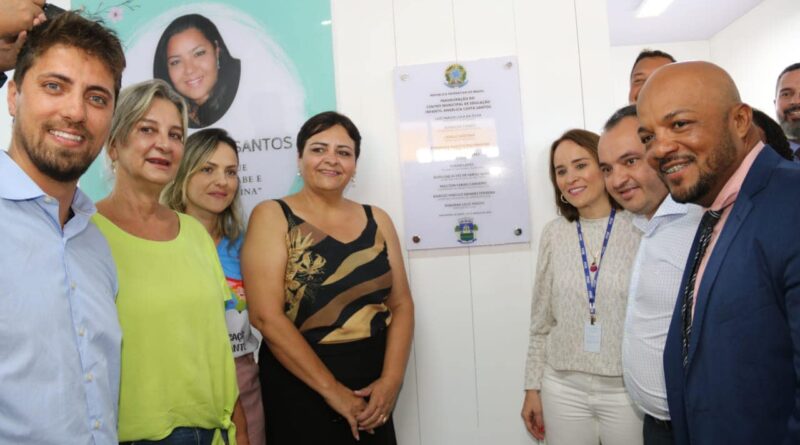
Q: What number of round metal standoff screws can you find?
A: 4